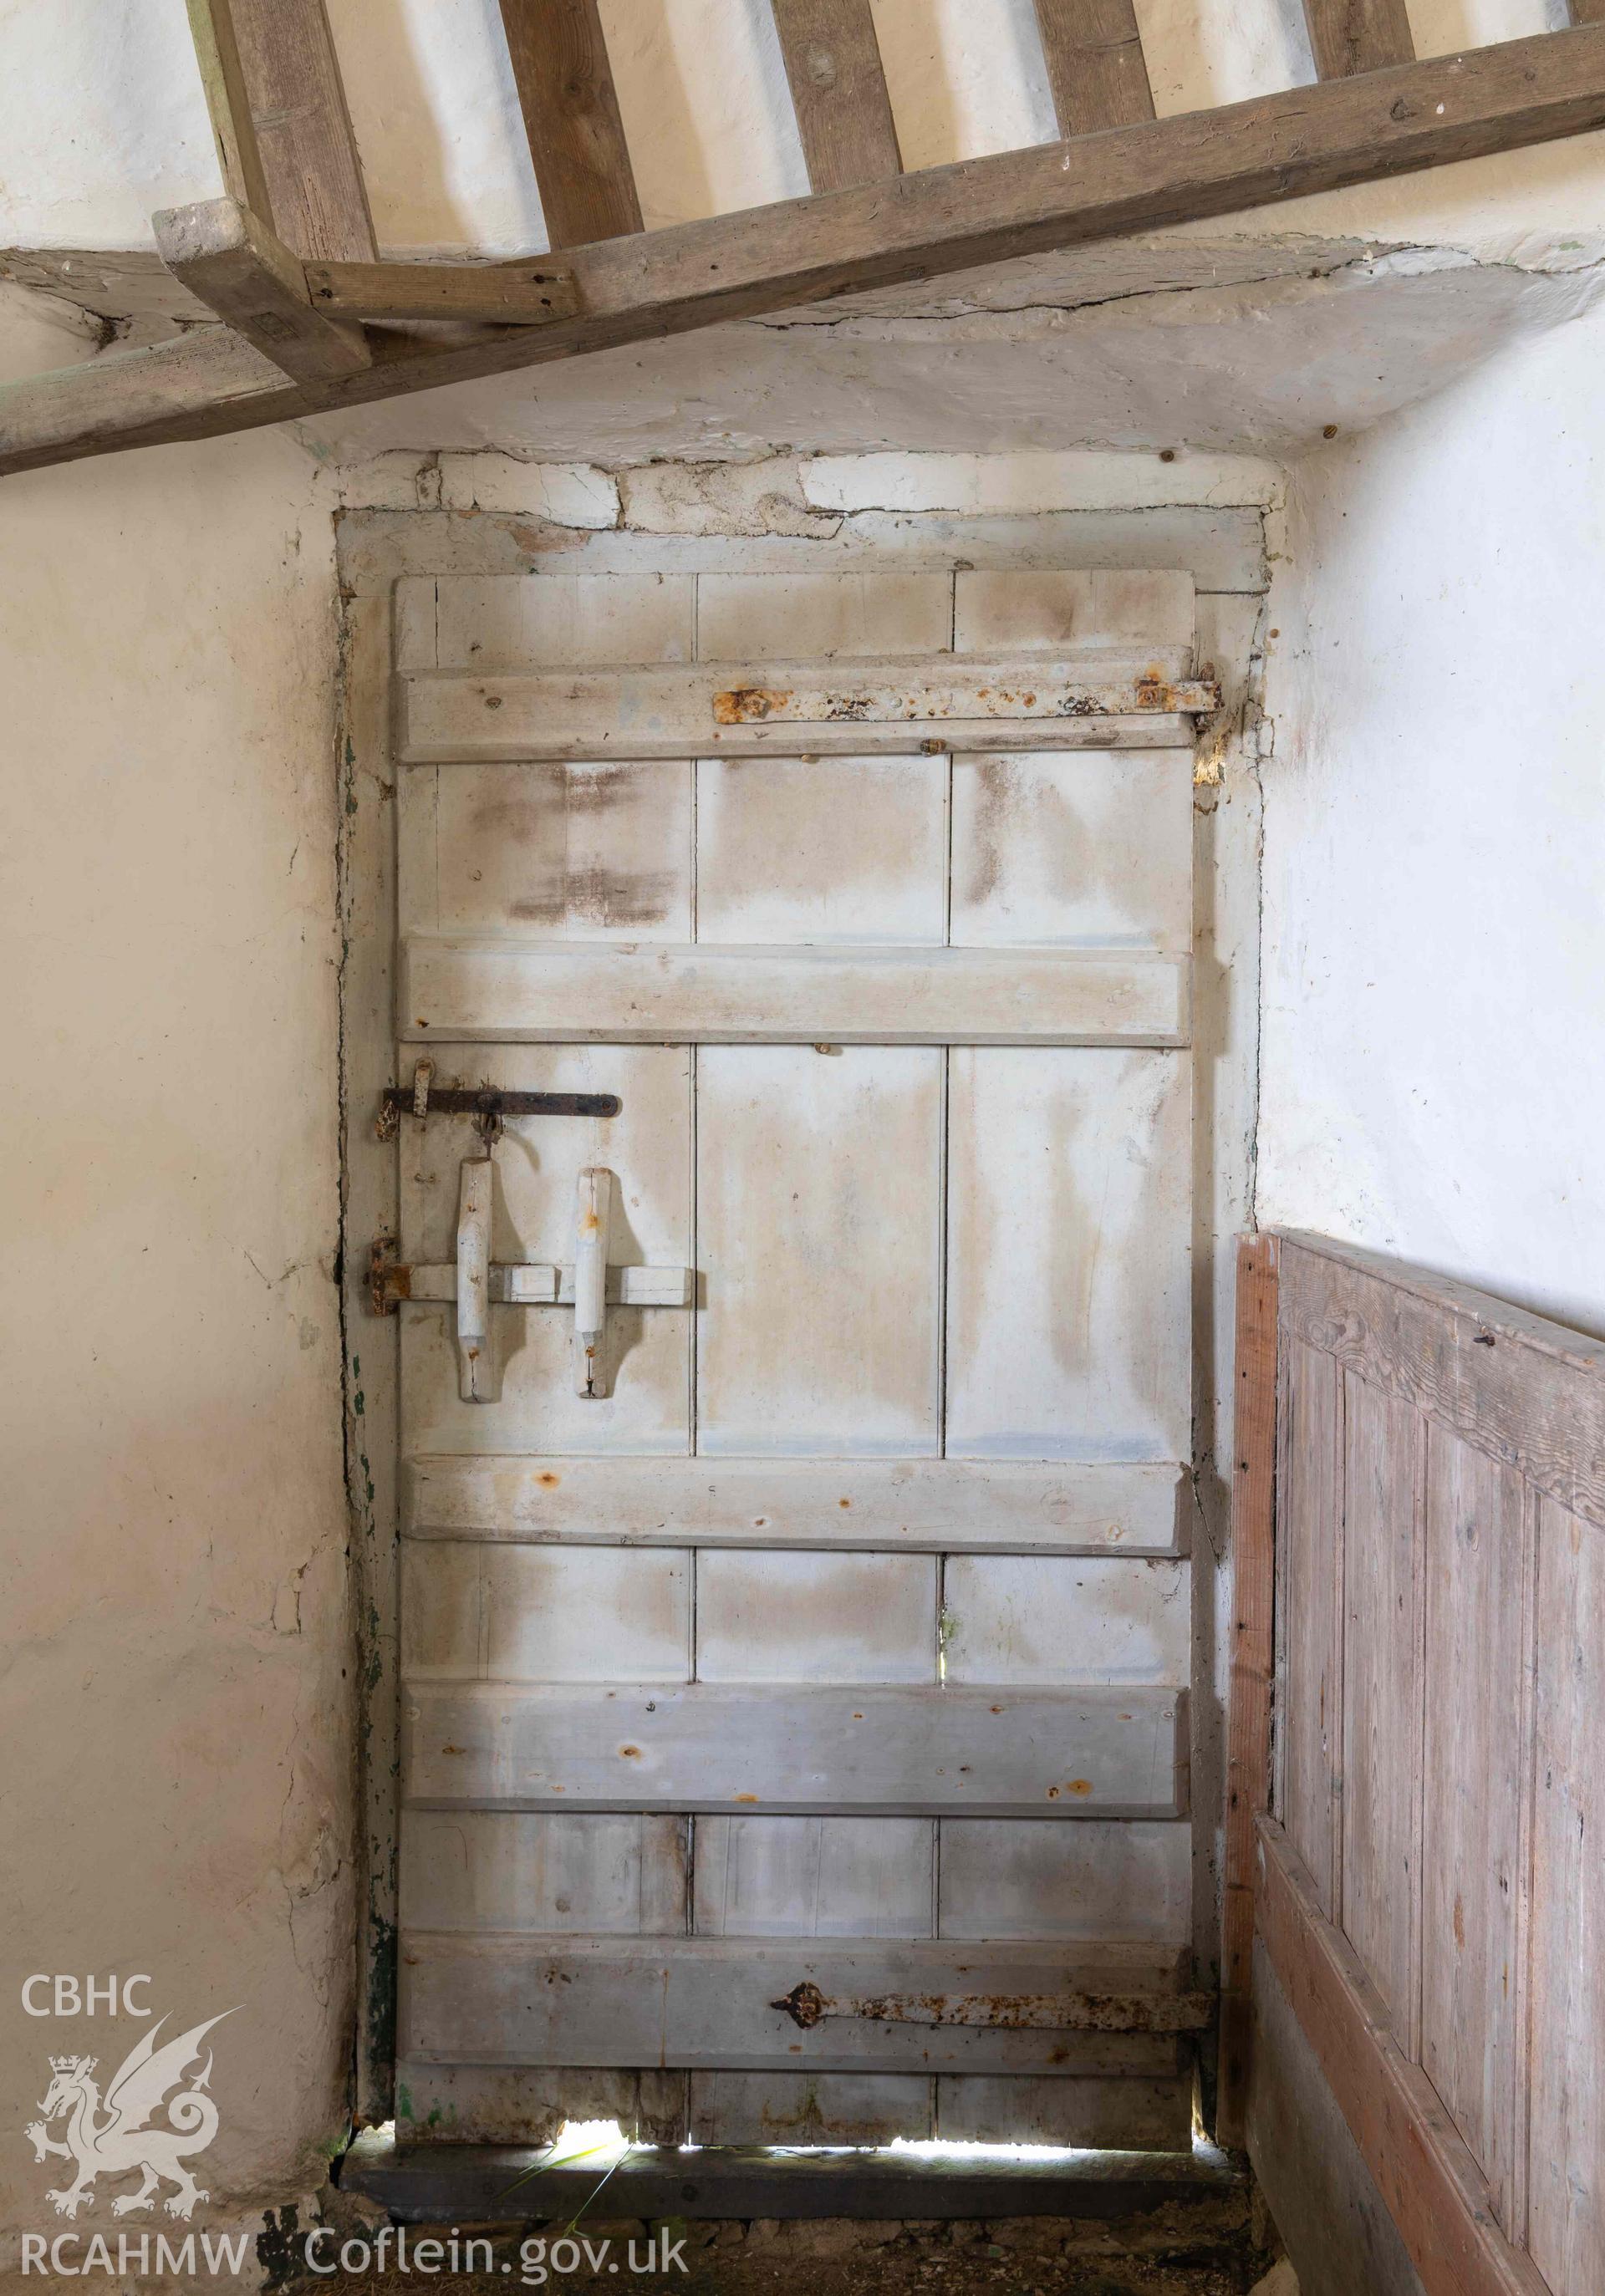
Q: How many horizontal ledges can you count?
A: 5